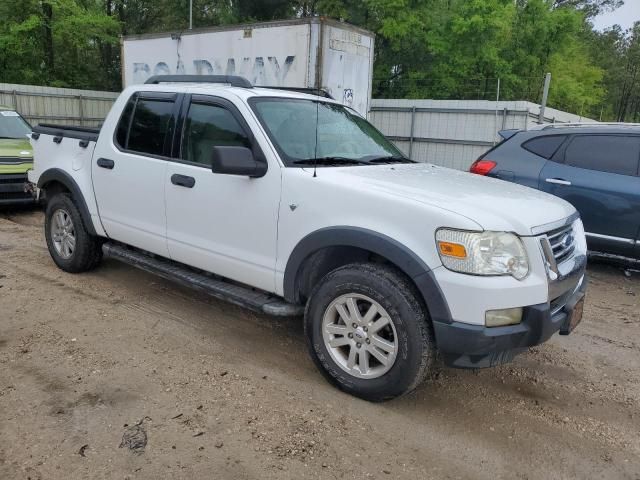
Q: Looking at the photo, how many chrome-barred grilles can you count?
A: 1